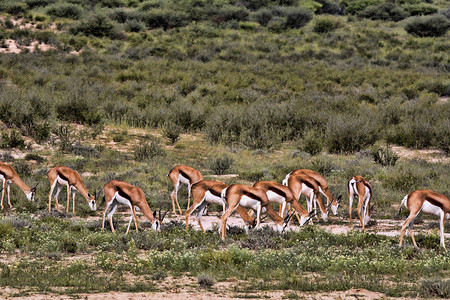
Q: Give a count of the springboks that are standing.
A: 11